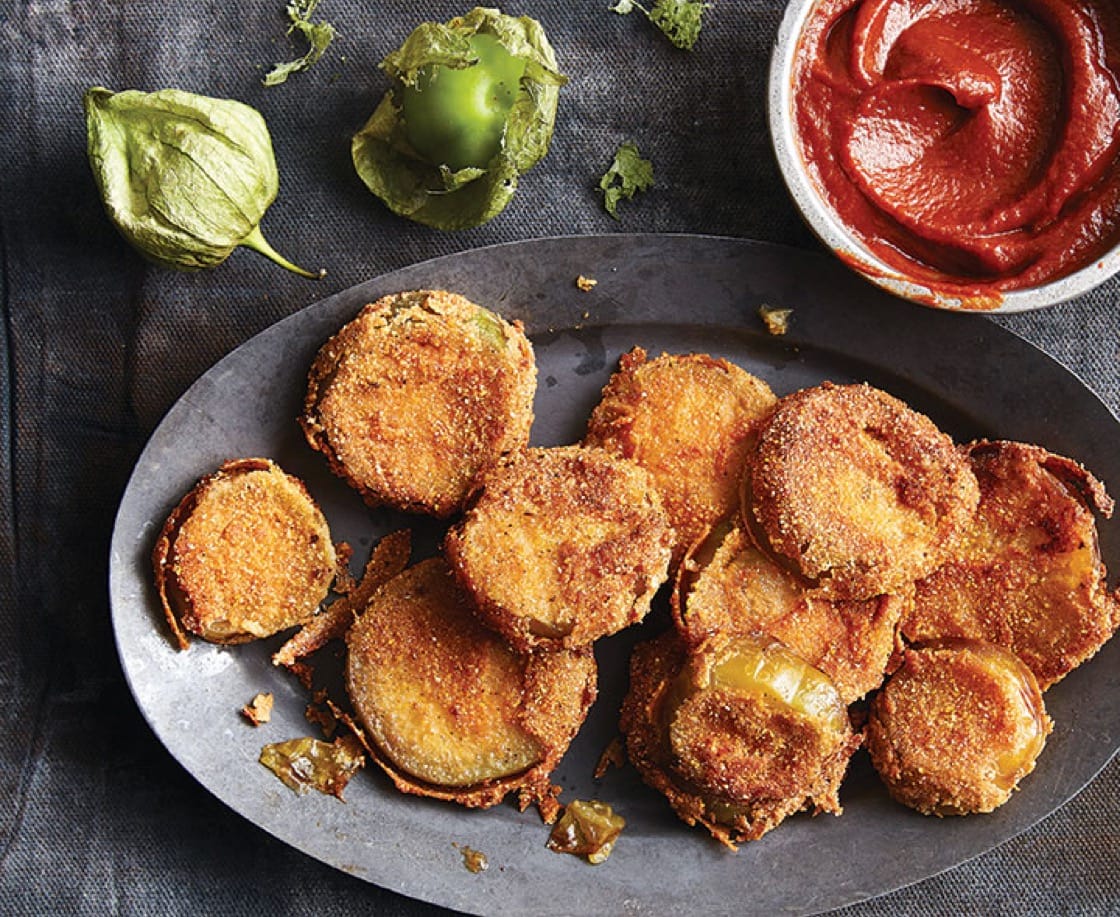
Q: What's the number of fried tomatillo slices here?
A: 10